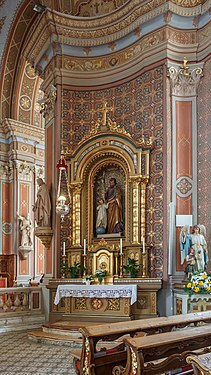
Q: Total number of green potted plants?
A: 2